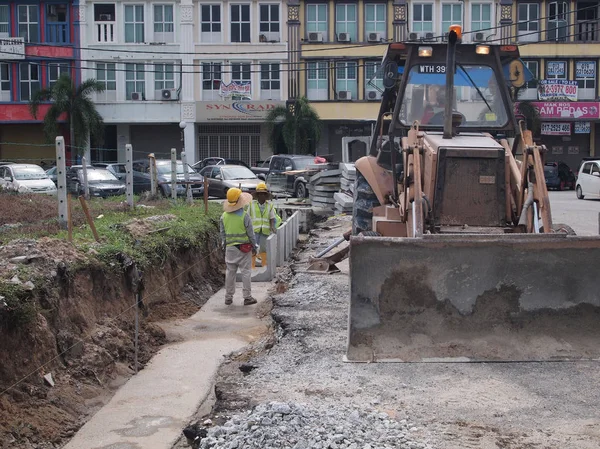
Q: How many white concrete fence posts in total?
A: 6